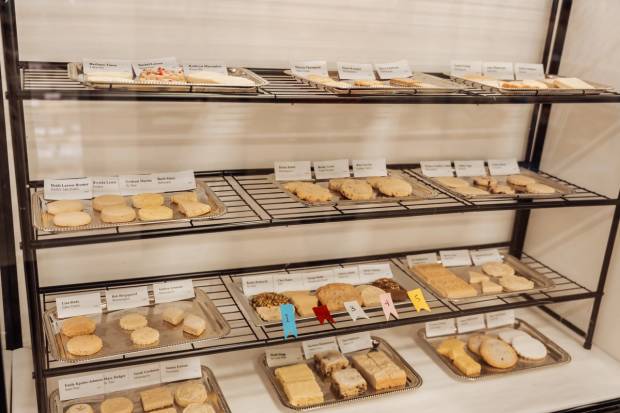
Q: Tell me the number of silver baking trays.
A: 12